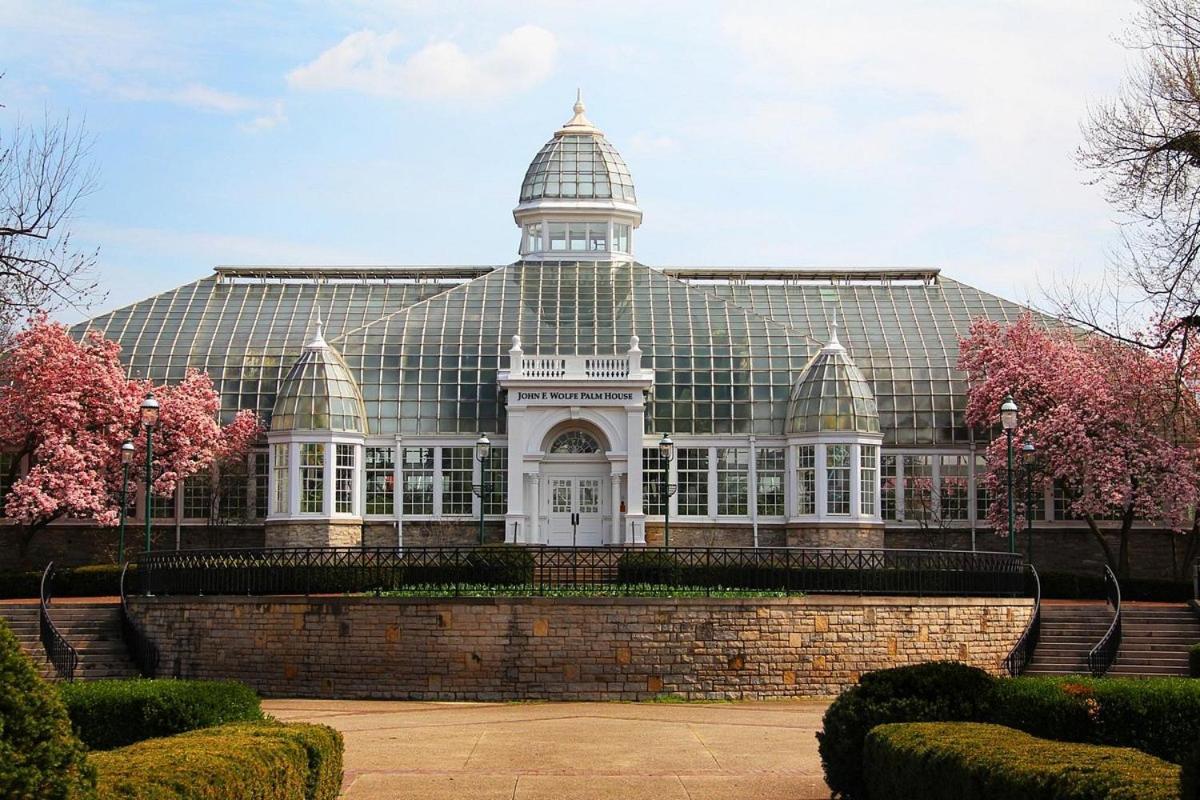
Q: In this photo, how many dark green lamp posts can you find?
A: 6